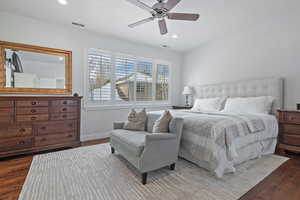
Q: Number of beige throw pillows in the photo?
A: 2